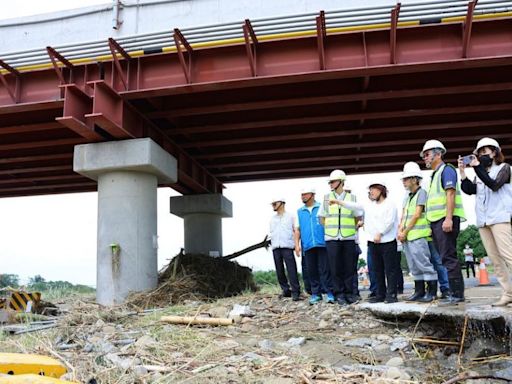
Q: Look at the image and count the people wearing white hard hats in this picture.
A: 7